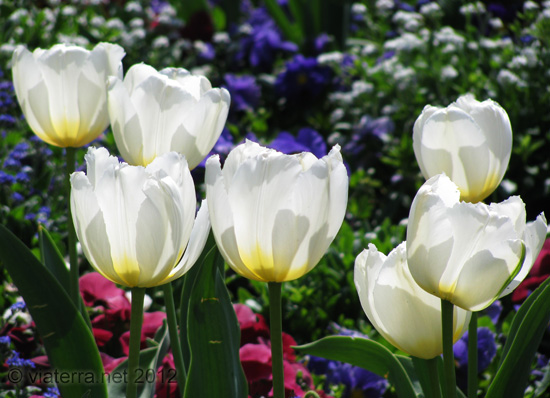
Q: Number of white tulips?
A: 7